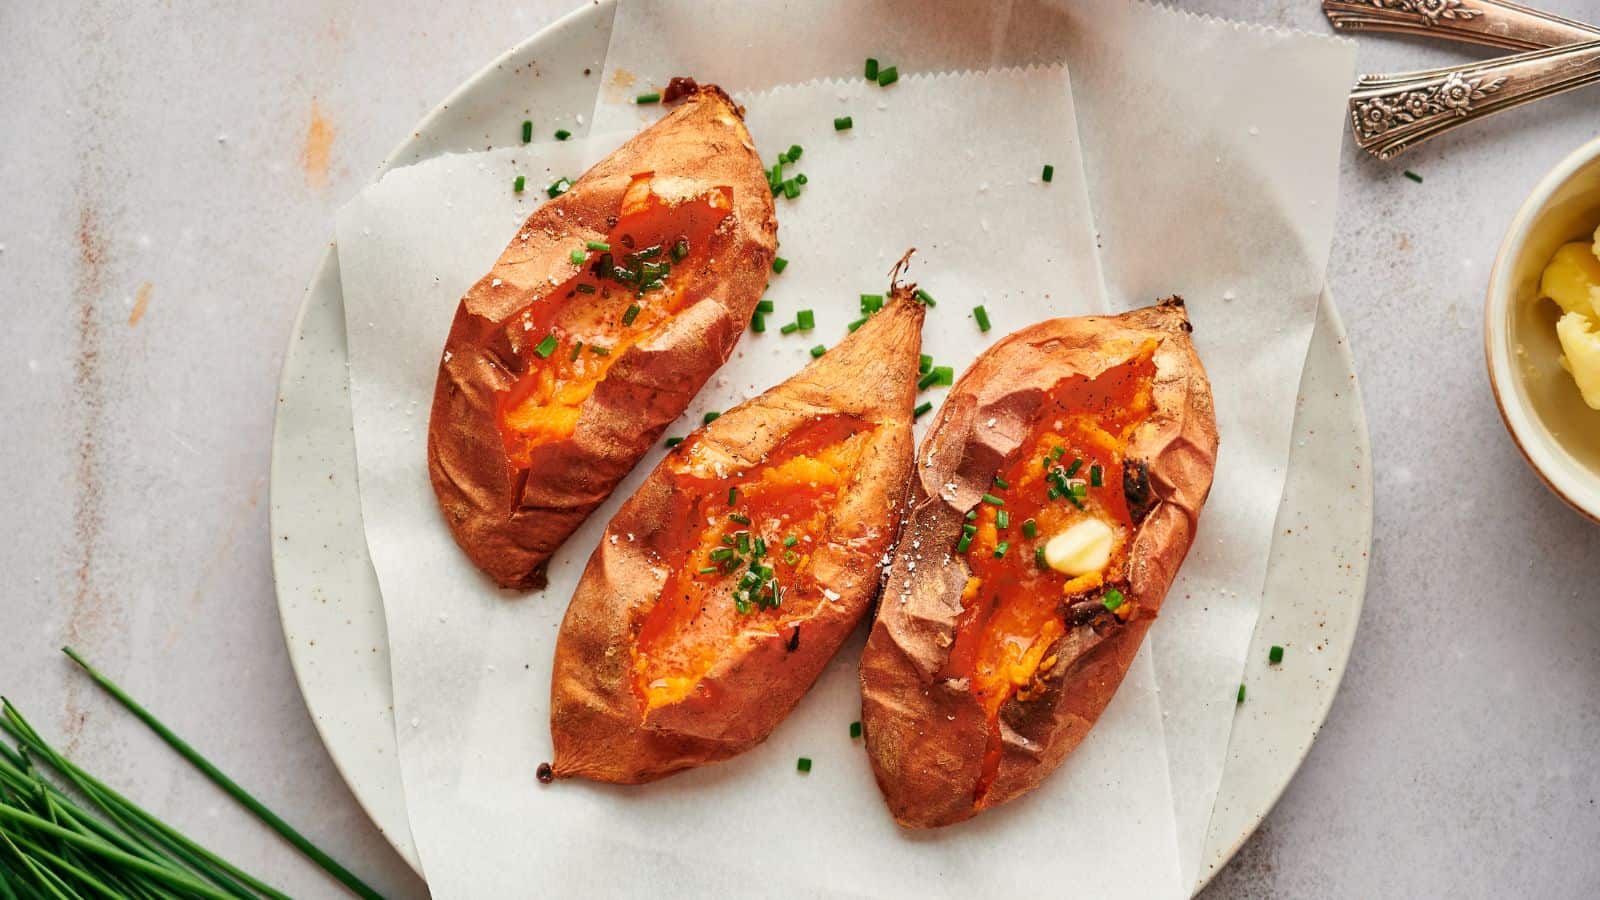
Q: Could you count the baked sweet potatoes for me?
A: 3